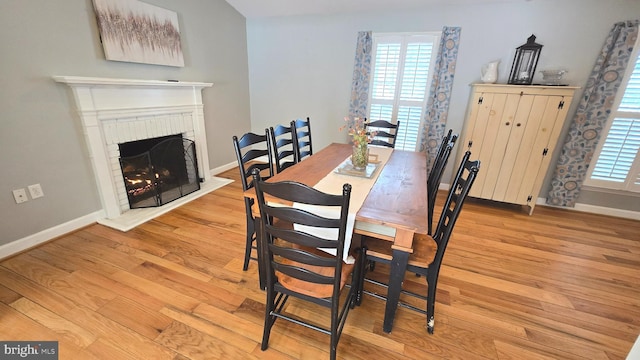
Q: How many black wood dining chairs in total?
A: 8